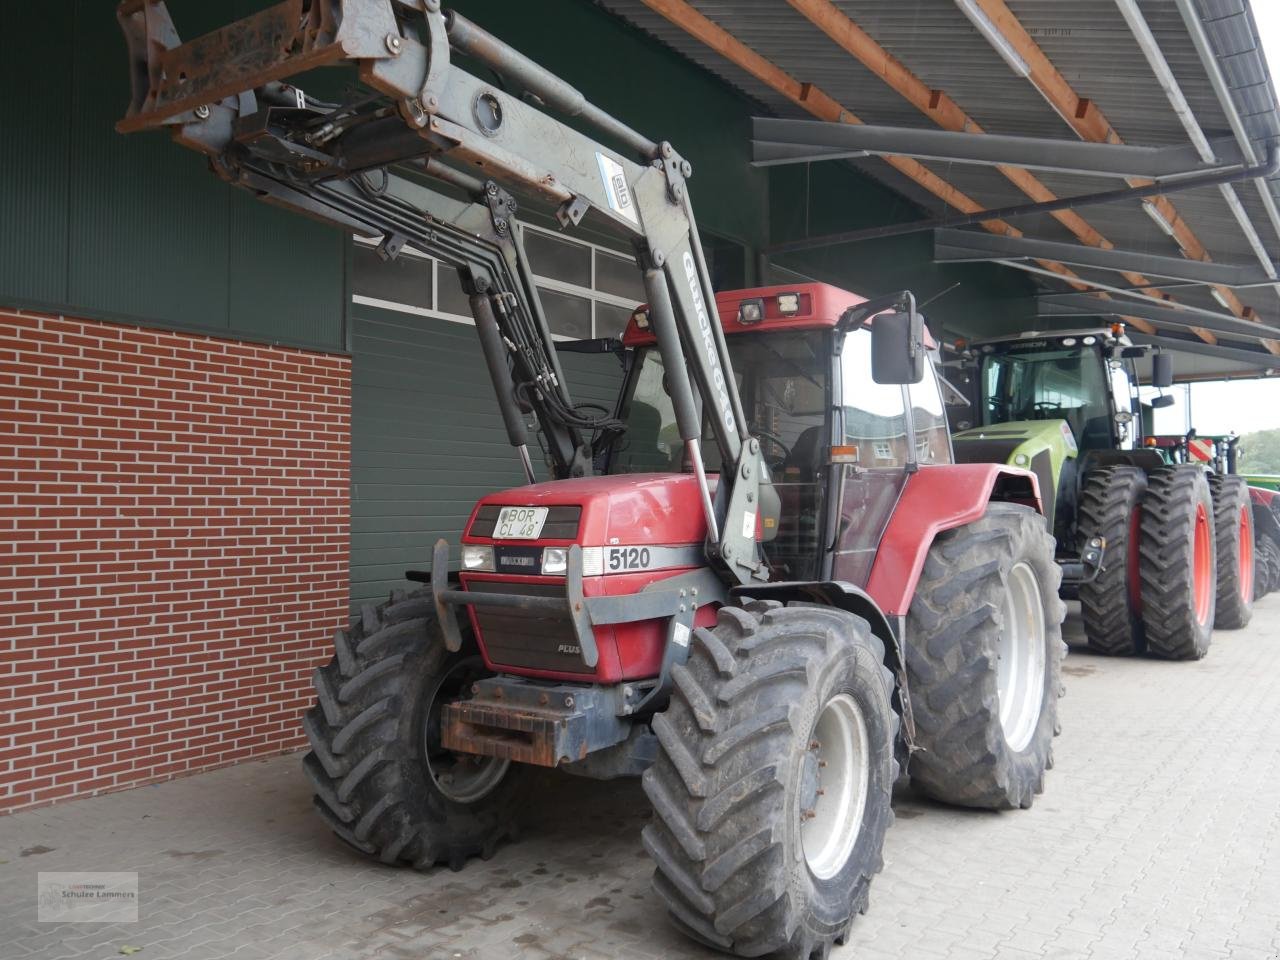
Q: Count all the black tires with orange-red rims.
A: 3